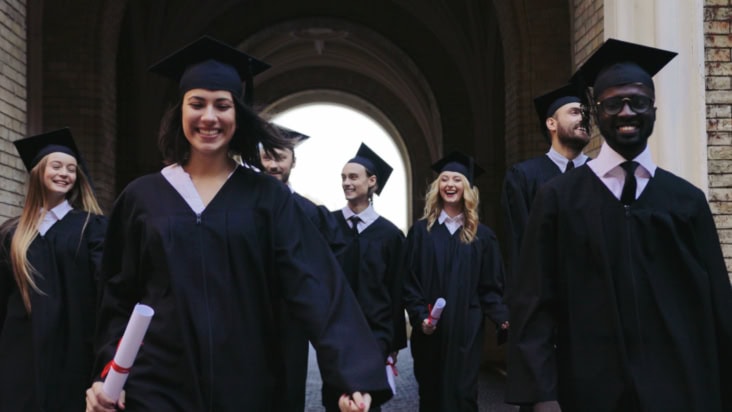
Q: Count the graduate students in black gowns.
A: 7